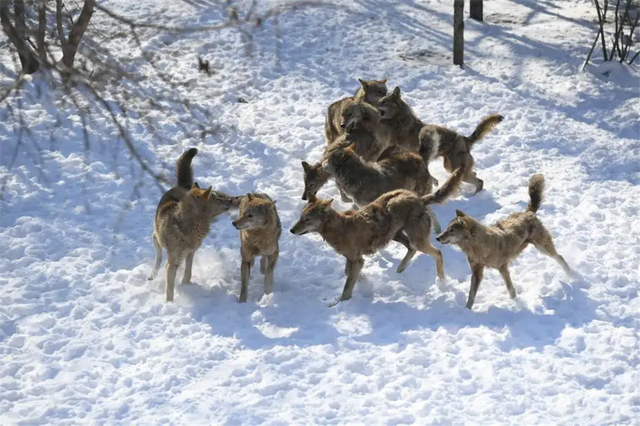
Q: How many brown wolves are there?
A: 9